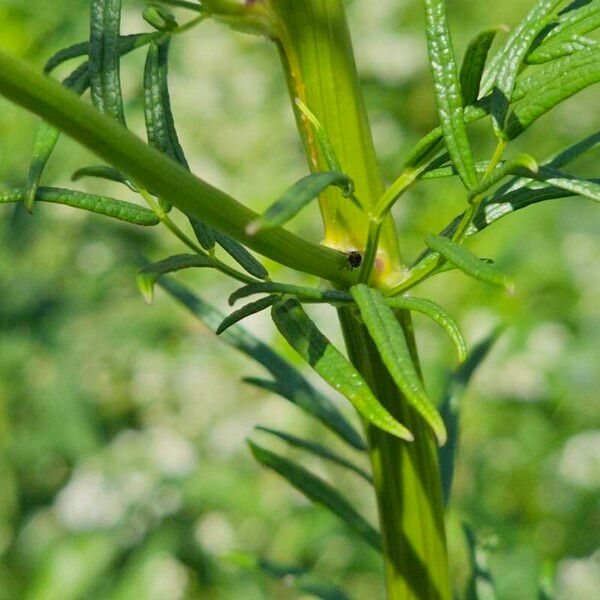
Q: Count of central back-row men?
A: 0